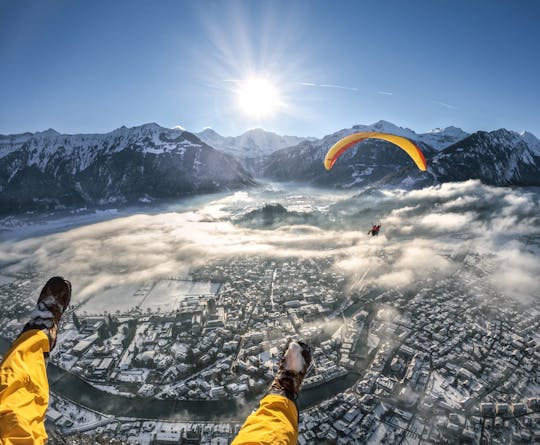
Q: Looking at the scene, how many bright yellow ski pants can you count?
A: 1